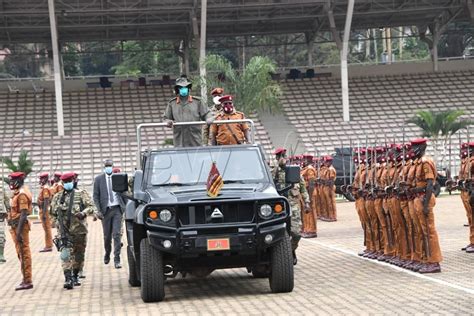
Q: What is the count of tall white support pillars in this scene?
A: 3